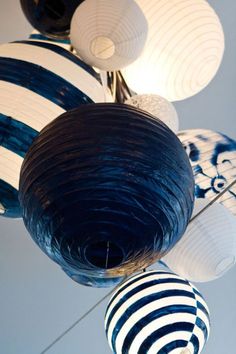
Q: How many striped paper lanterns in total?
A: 2